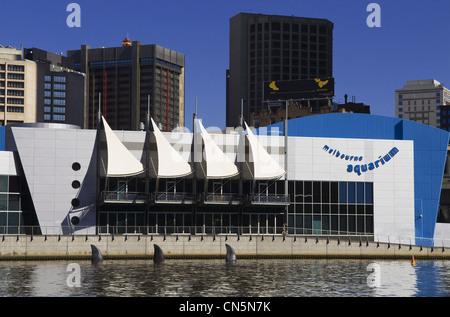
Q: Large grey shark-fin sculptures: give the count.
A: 3